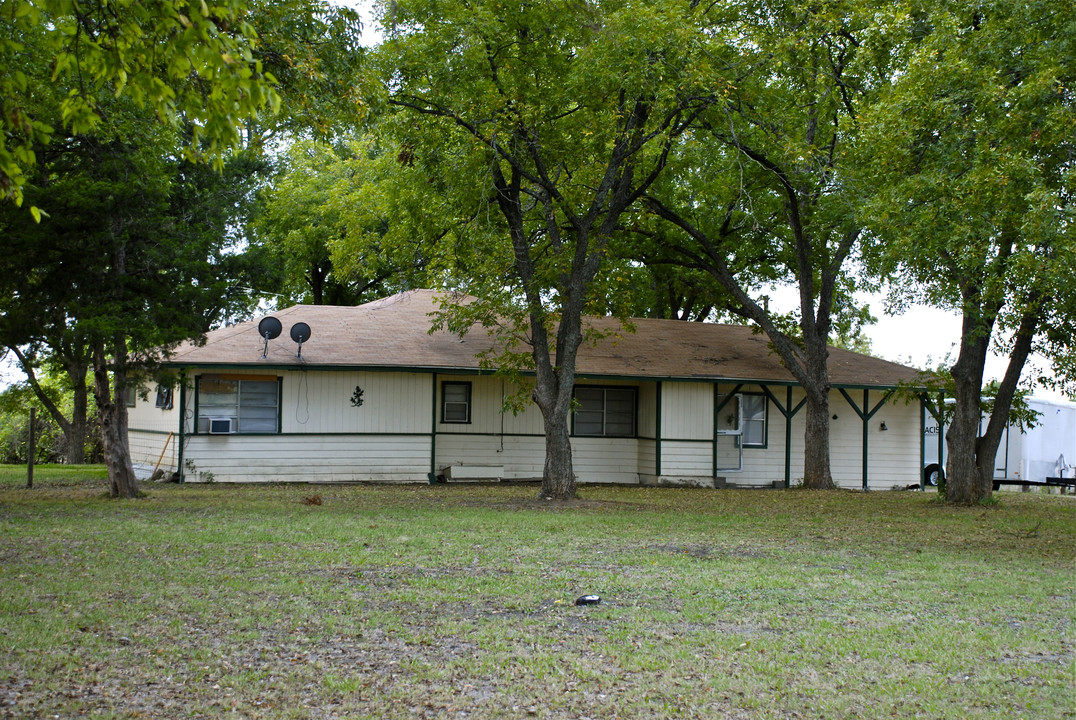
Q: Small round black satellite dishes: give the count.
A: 2